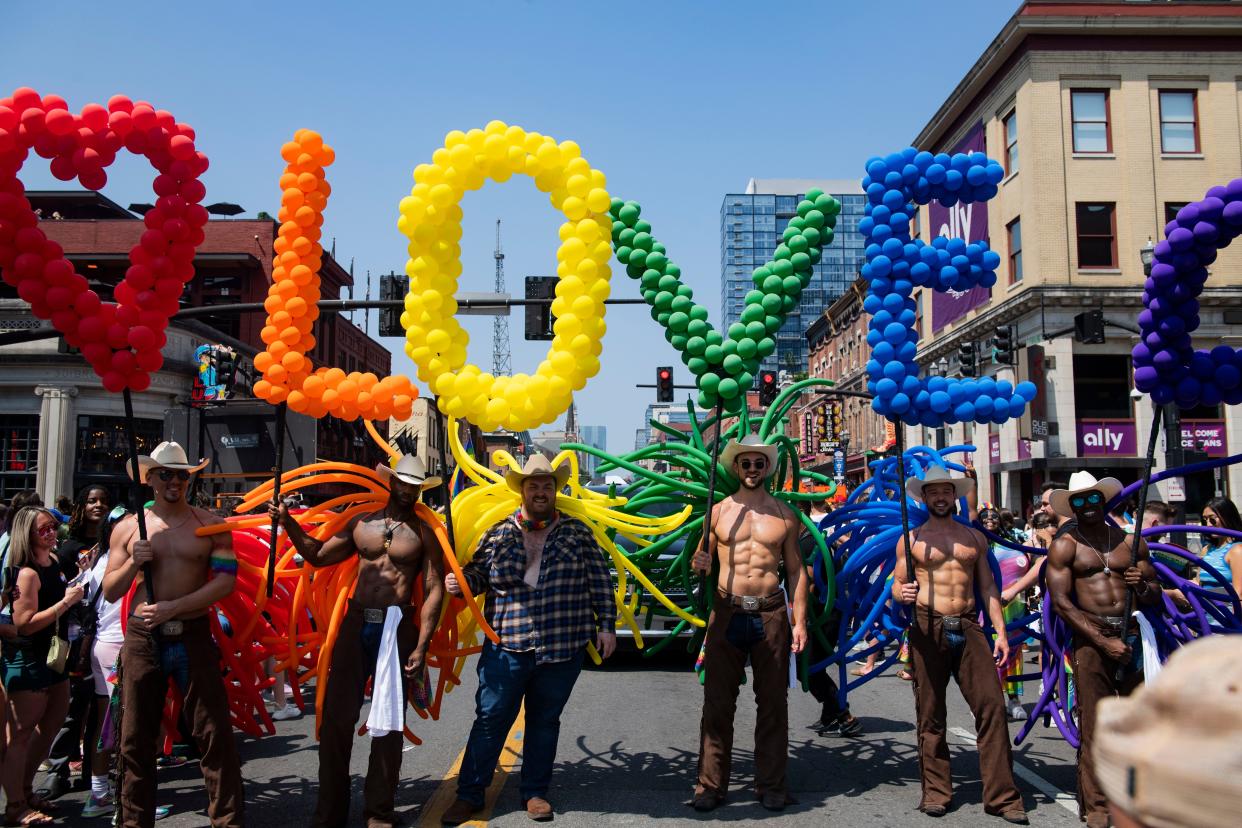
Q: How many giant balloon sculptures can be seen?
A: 6